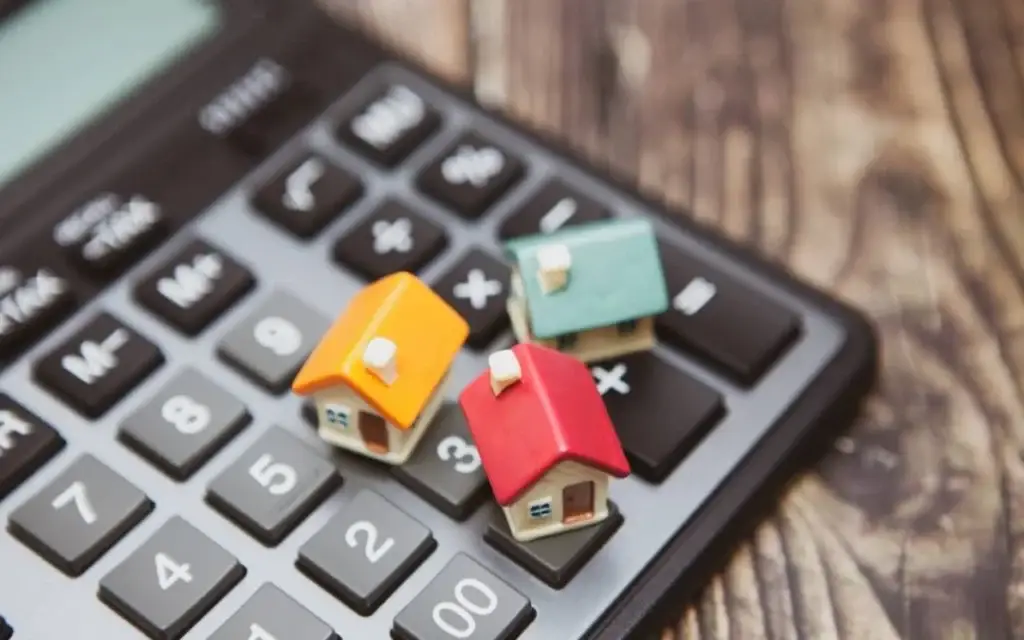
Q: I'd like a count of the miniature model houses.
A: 3